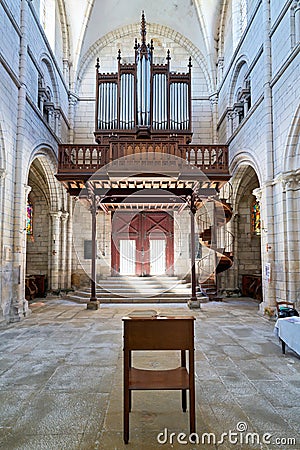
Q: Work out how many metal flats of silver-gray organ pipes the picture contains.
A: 5